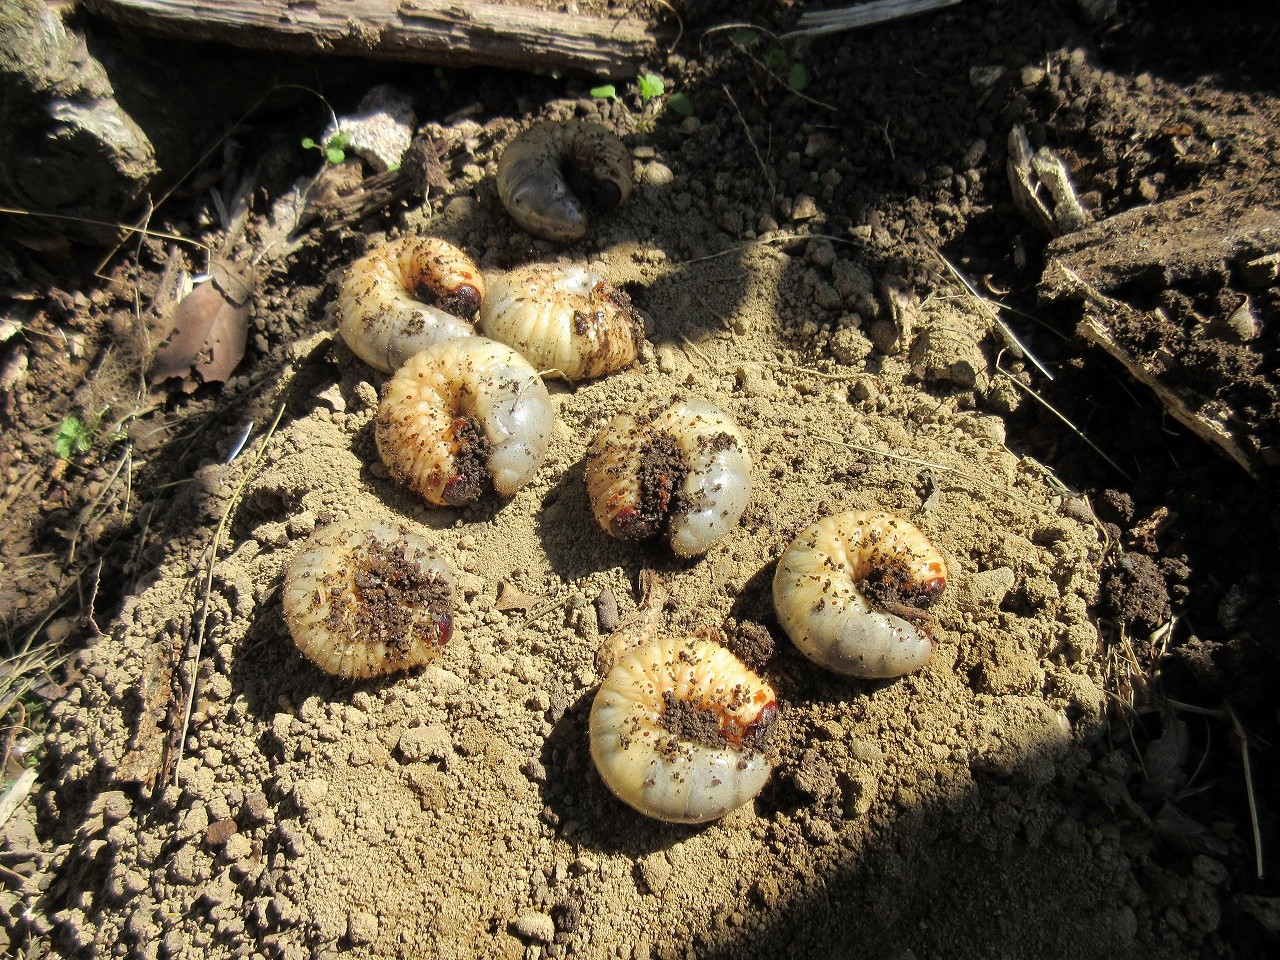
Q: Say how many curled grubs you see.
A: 8